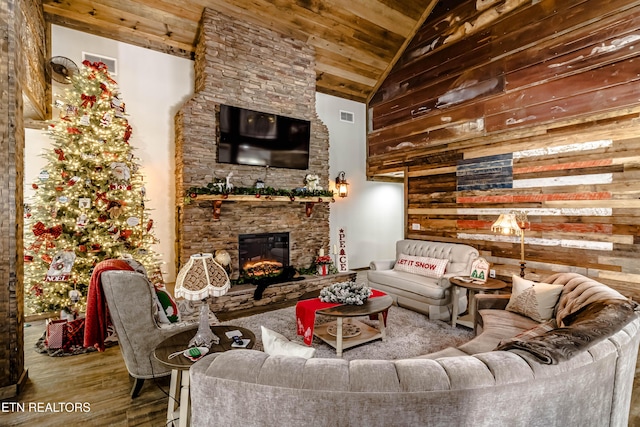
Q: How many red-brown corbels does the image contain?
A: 2